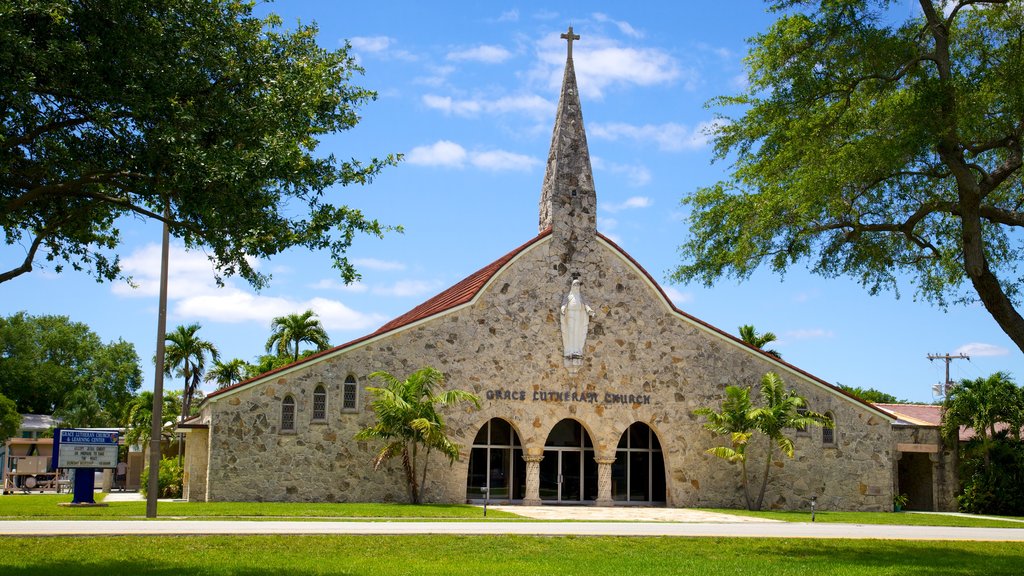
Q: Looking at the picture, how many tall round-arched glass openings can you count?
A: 3